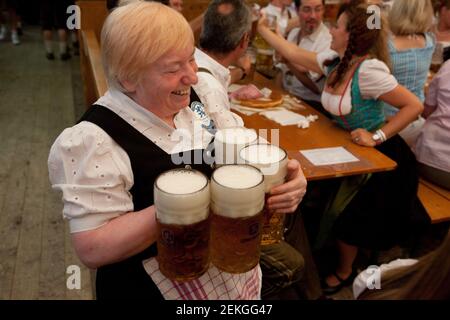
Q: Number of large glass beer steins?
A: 4